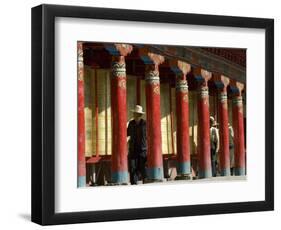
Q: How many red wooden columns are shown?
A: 7